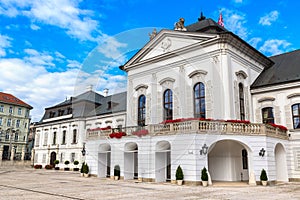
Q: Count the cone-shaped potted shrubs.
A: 6